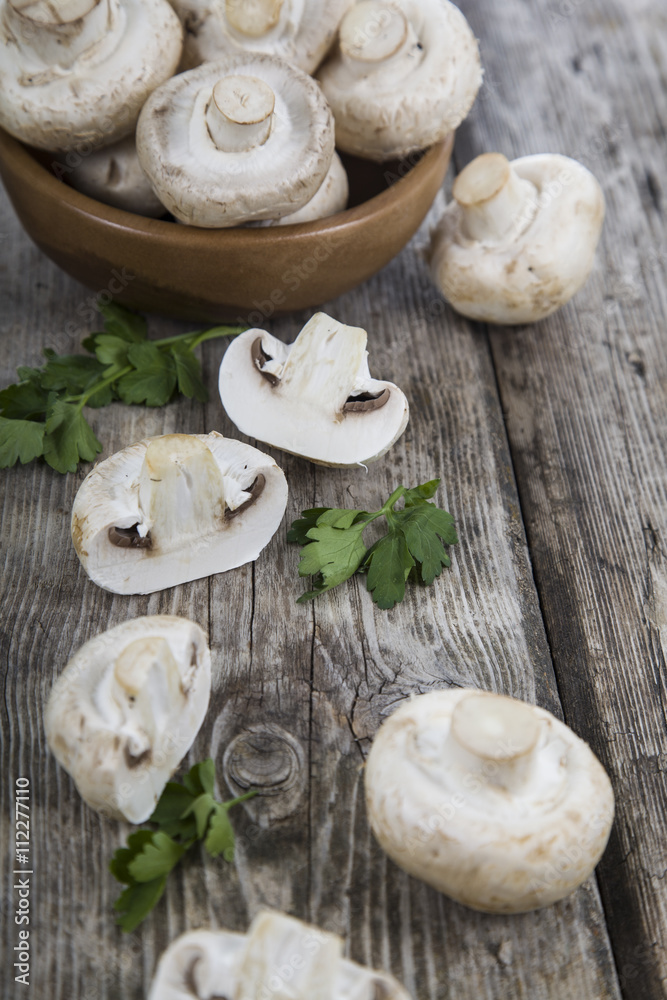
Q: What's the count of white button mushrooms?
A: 12